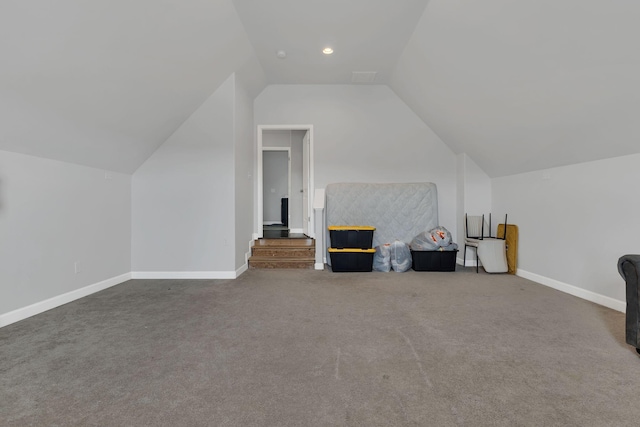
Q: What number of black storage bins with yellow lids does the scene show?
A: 2